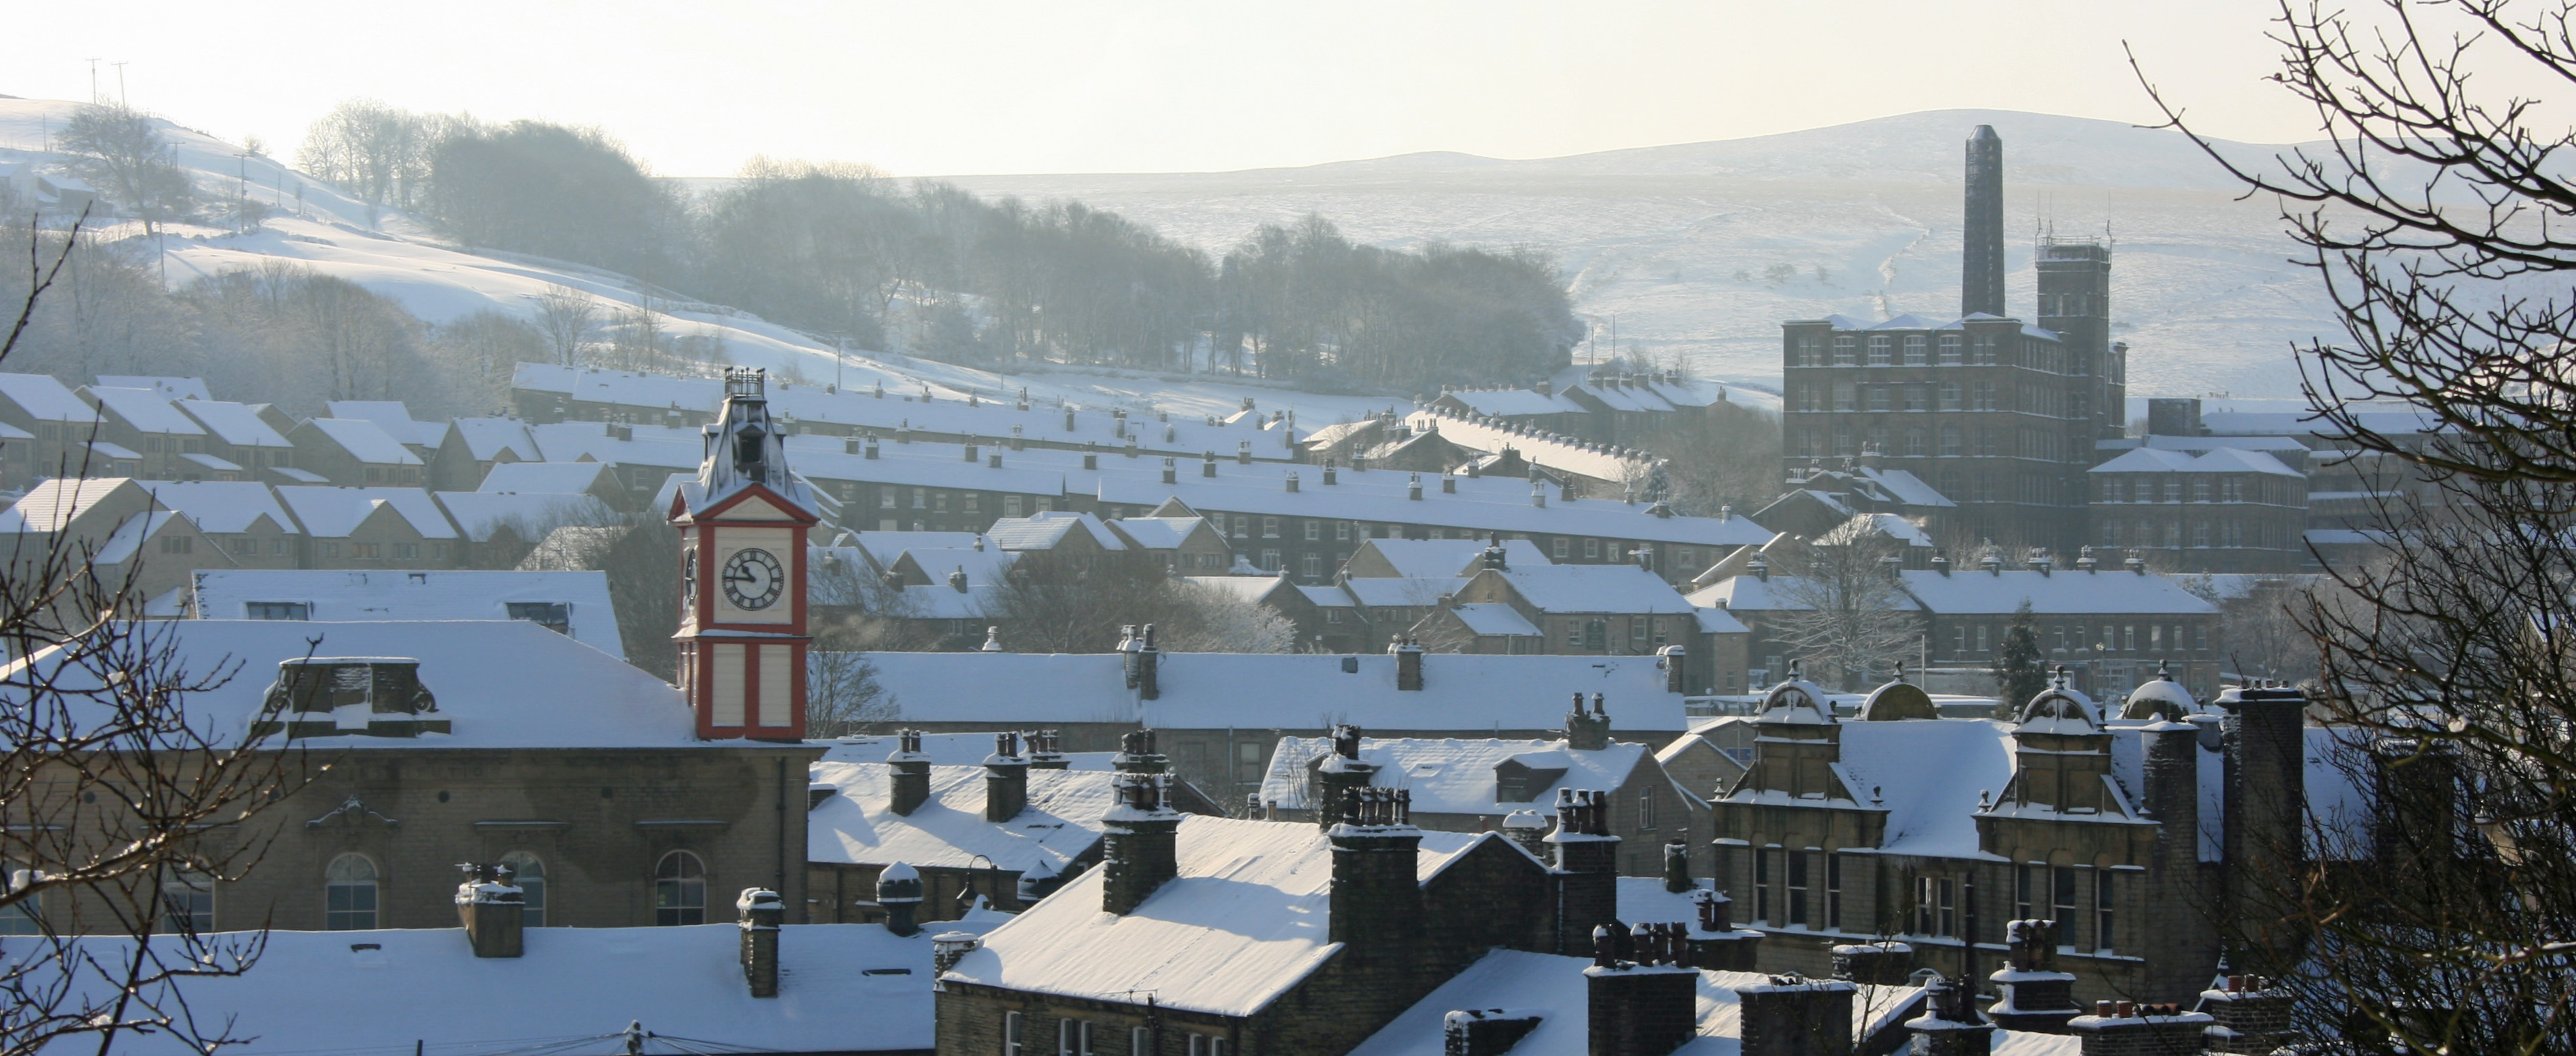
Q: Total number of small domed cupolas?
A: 4